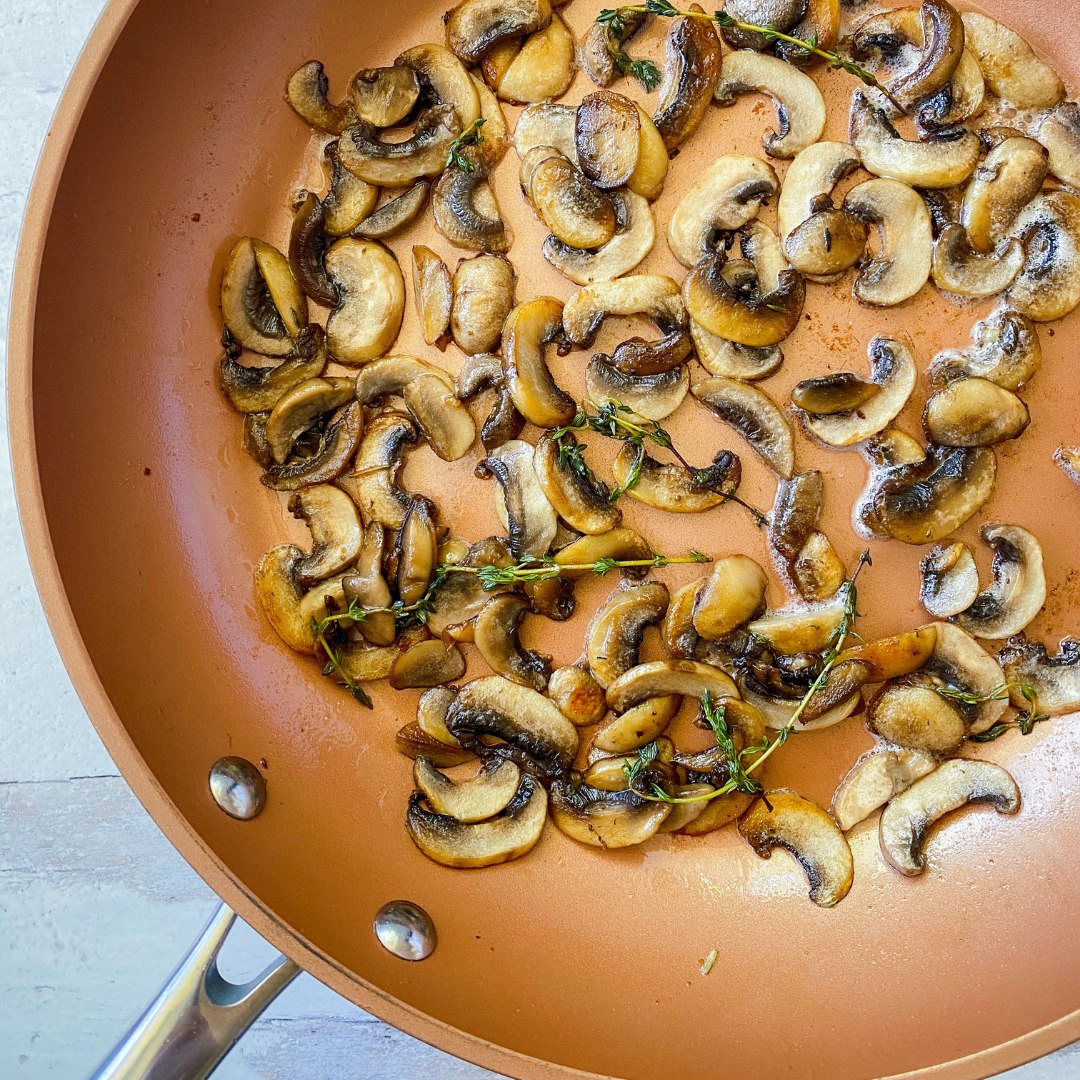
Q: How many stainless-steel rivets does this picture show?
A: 2